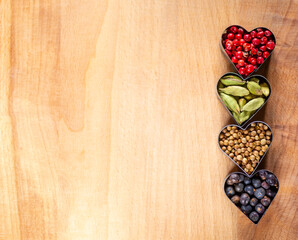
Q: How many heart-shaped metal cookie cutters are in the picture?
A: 4